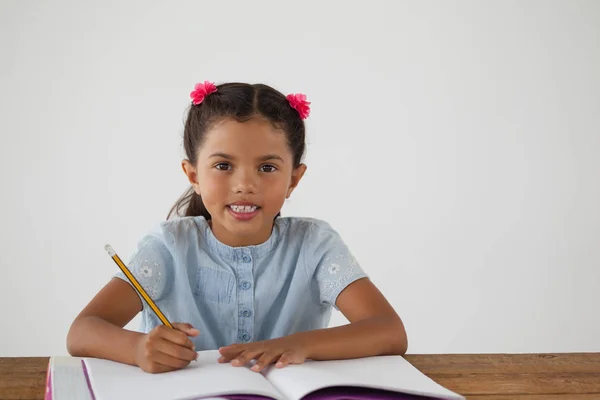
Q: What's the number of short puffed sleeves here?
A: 2